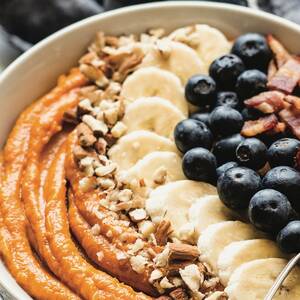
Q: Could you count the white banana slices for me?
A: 11